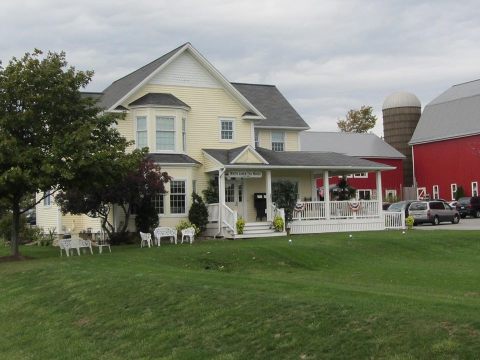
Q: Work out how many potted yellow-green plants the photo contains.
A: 3